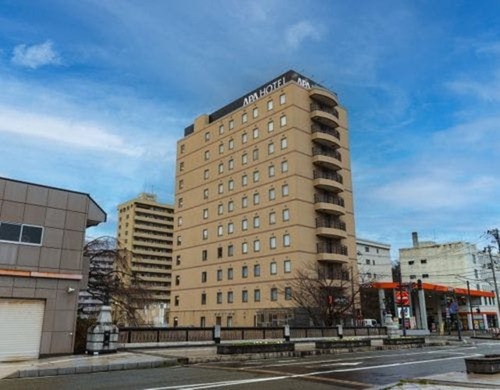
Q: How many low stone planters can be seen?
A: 4